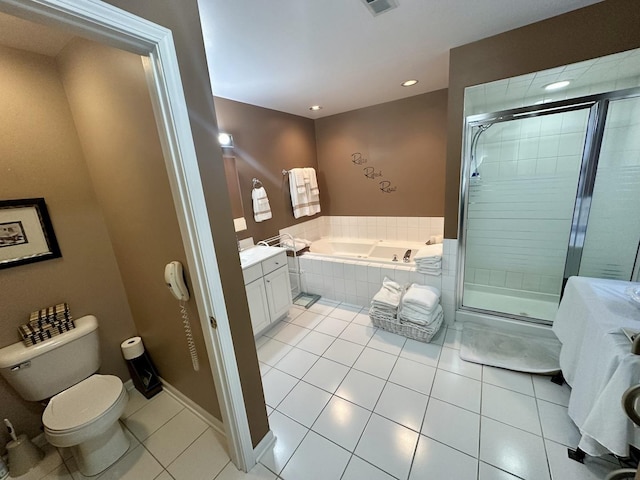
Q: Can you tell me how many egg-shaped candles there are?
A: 0